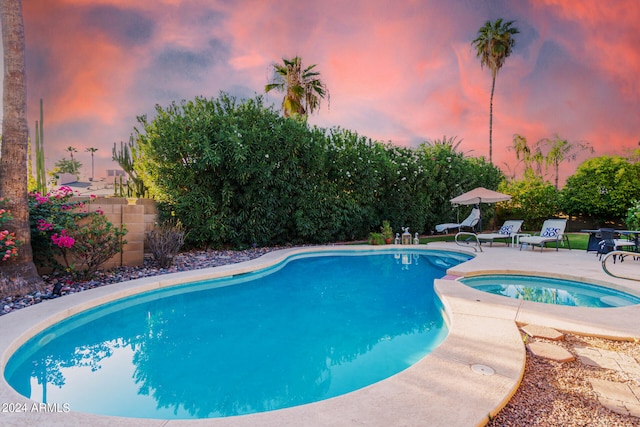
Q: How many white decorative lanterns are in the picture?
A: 3